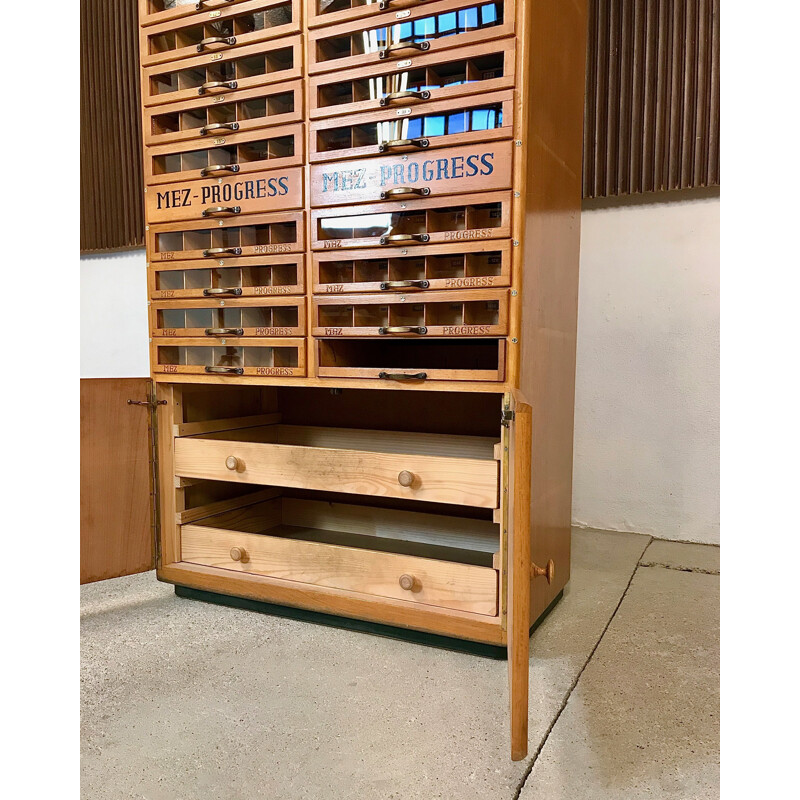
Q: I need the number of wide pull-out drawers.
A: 2